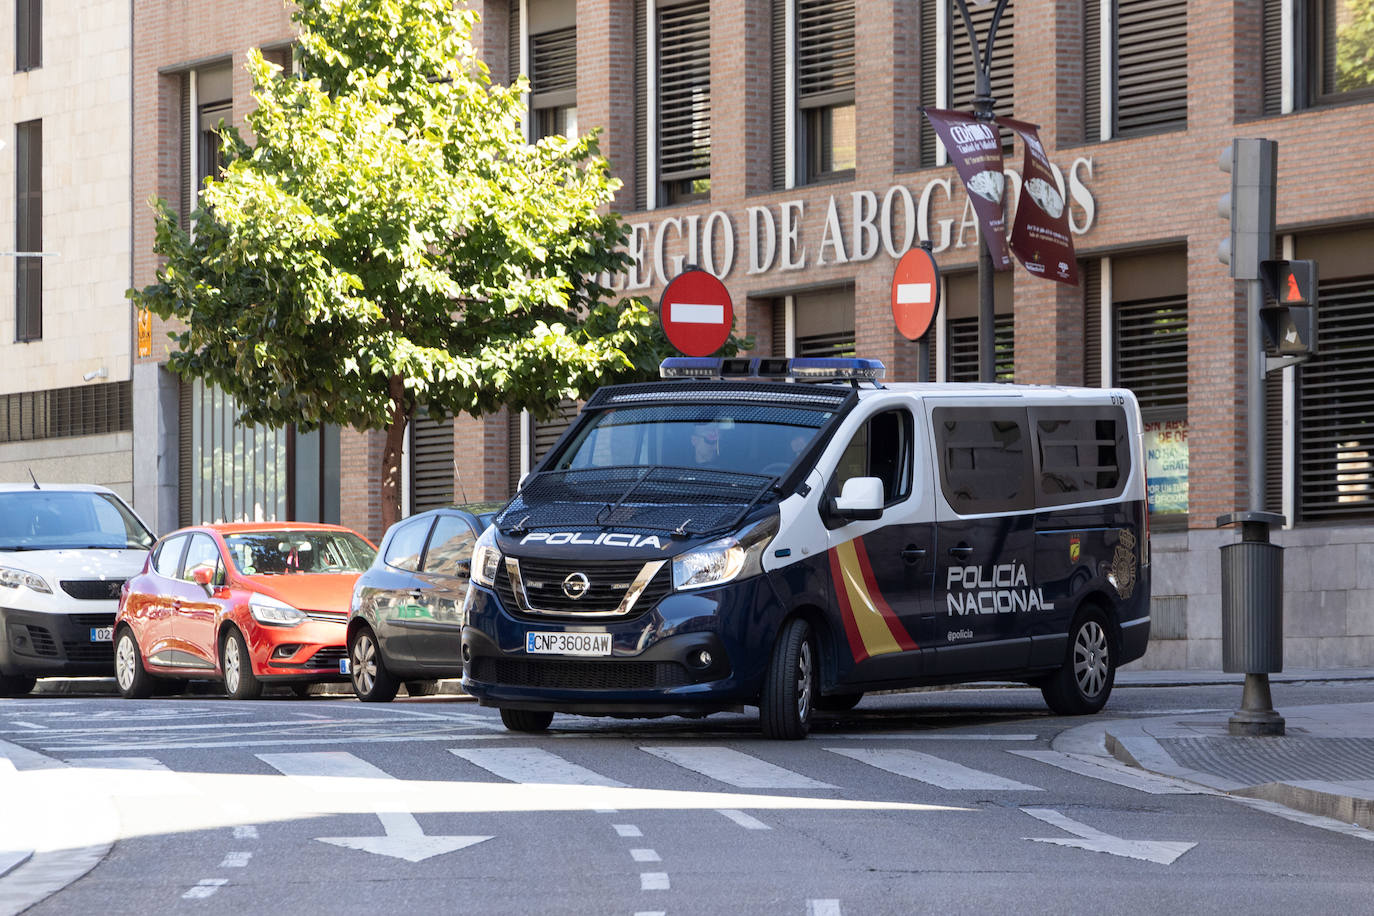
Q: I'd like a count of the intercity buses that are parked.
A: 0